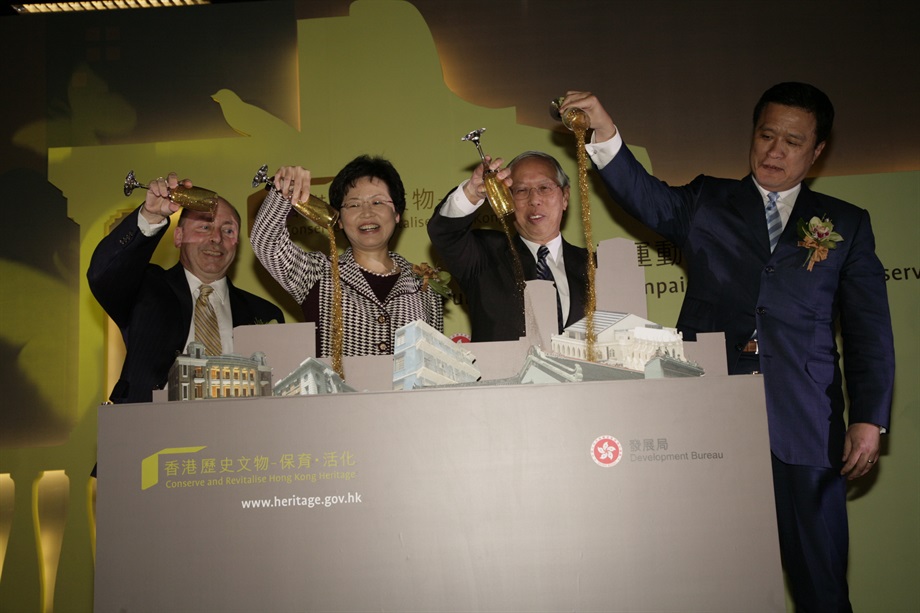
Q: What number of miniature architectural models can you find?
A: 5